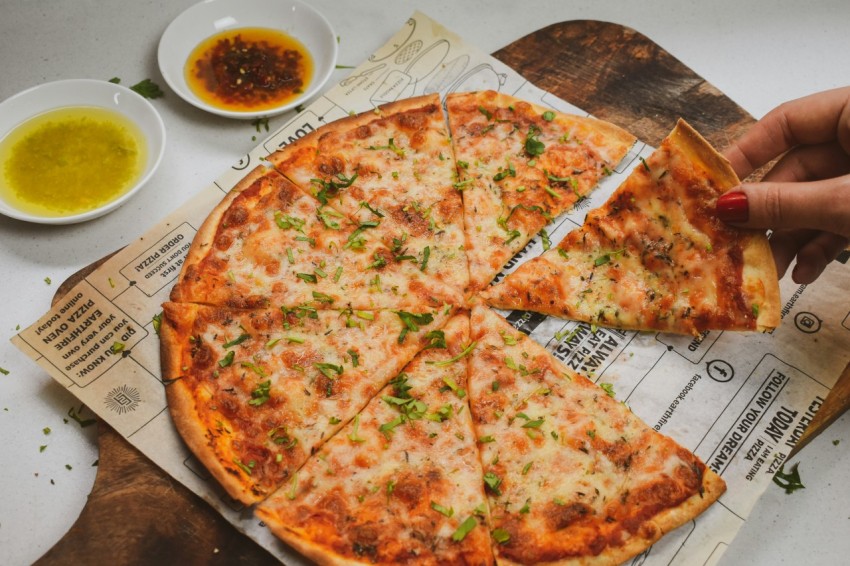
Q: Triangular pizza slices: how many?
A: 7